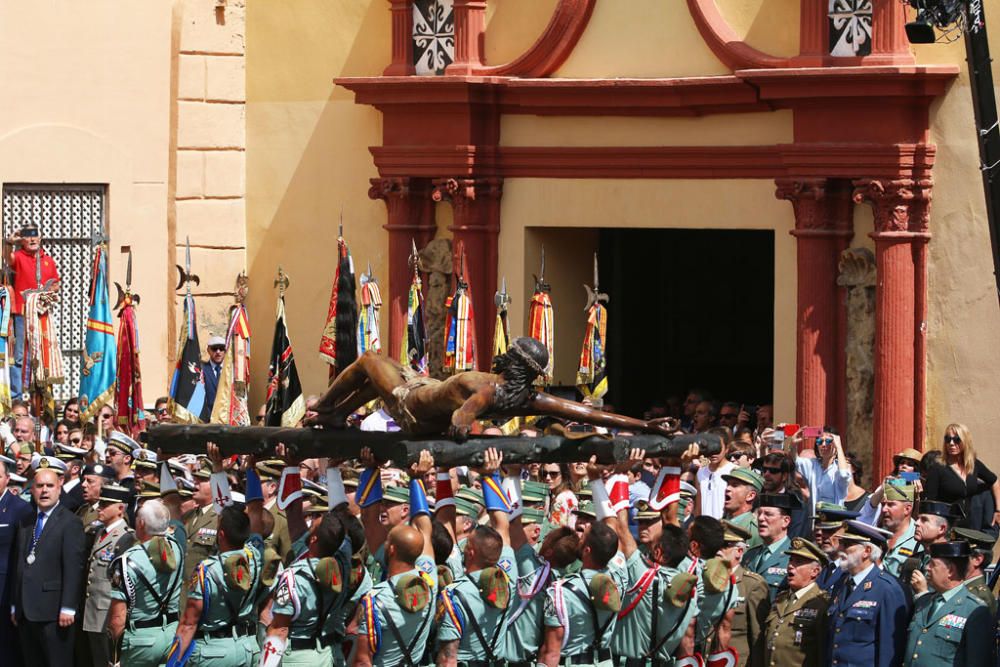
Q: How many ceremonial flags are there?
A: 14